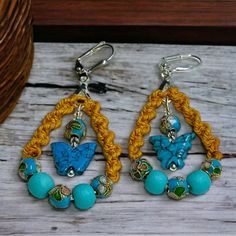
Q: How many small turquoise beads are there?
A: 4